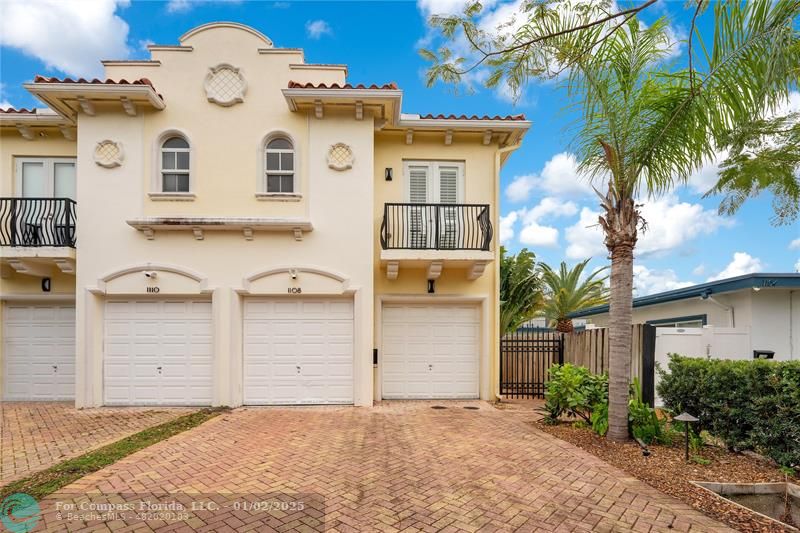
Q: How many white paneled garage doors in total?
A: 4